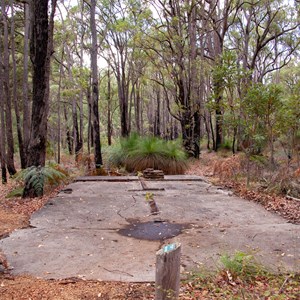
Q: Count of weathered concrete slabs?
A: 1